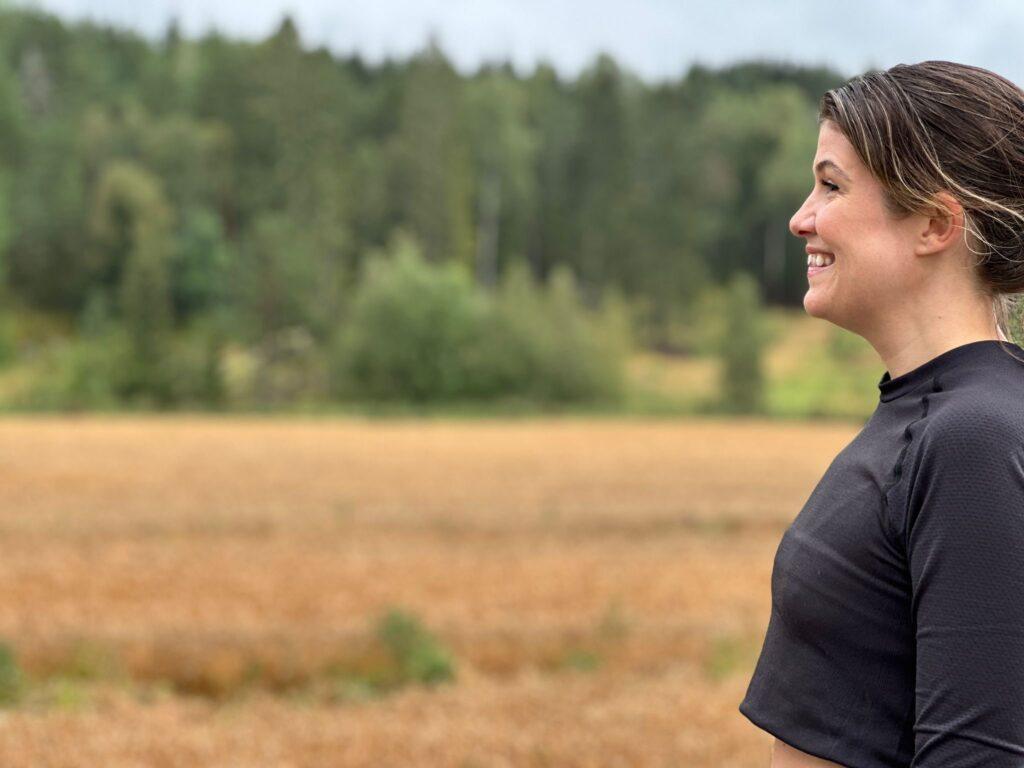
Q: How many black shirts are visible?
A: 1